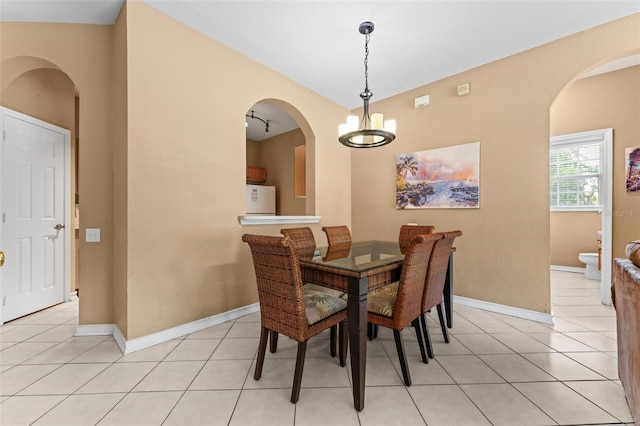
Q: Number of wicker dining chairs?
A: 6